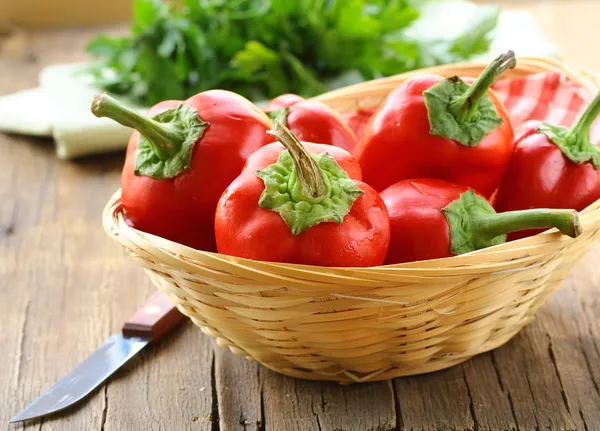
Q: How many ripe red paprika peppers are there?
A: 6